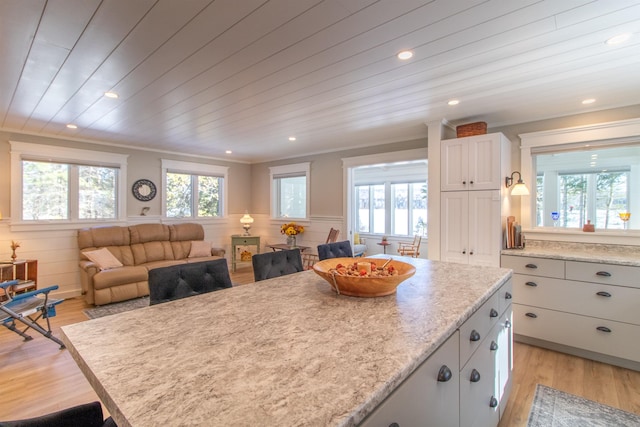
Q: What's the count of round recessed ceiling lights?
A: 8